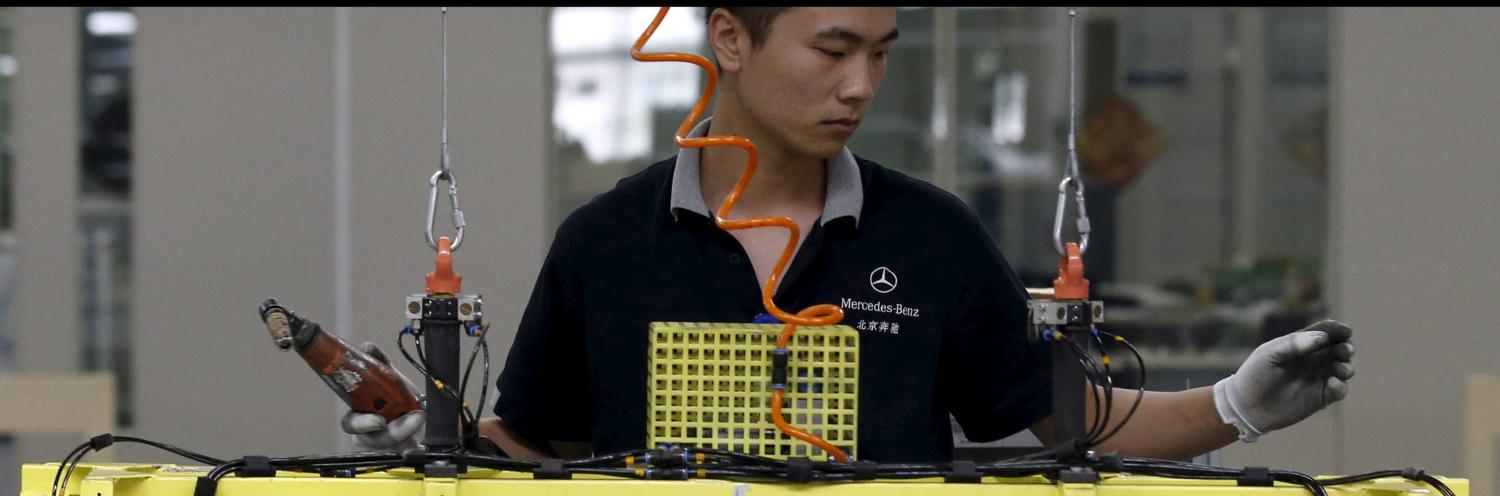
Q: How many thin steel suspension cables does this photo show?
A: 2